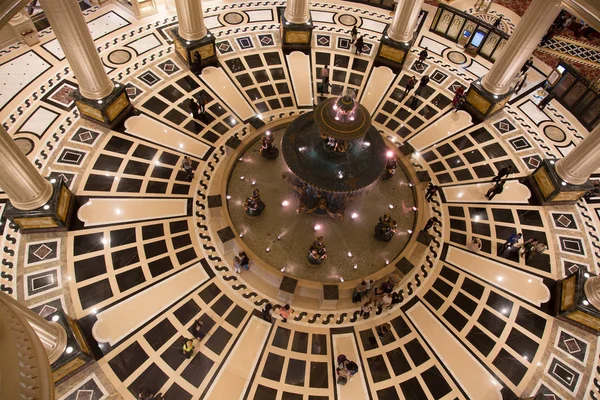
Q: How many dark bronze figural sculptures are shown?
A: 5